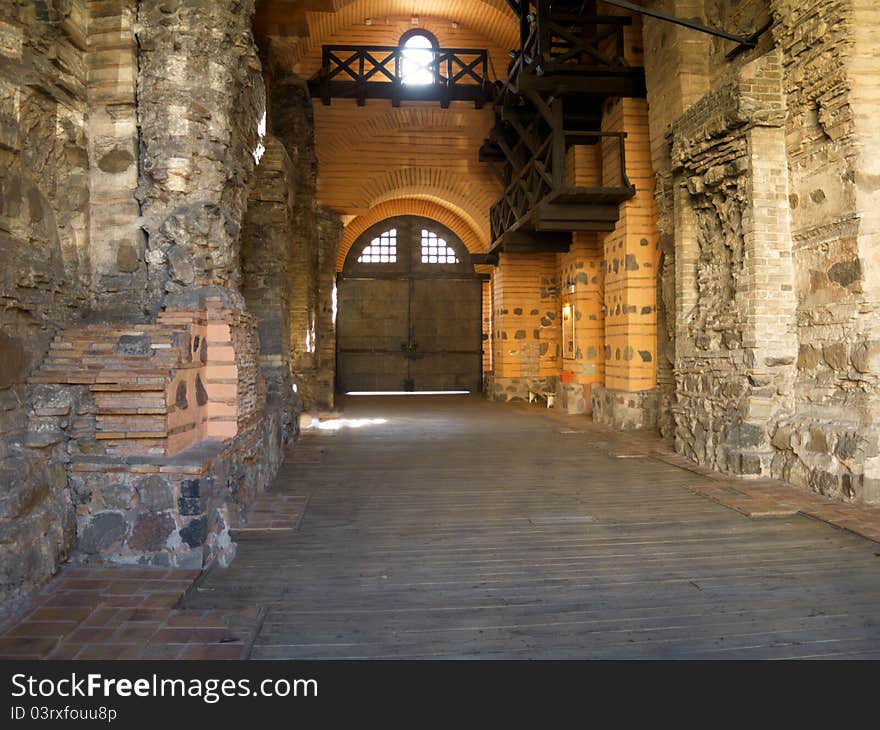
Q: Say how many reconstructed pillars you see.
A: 3